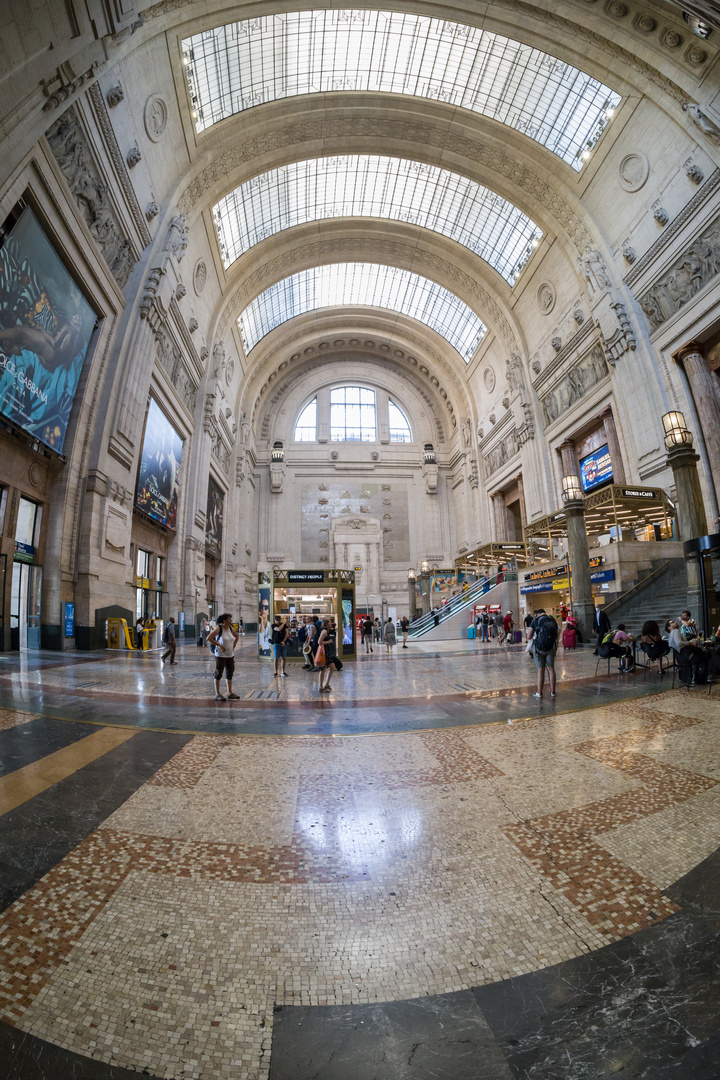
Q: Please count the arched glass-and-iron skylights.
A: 3